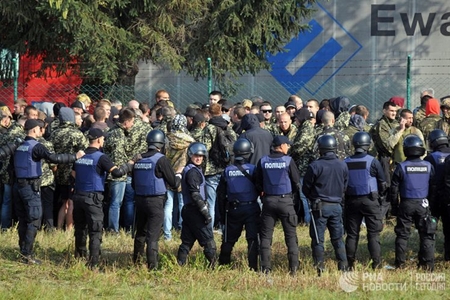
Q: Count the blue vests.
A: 9